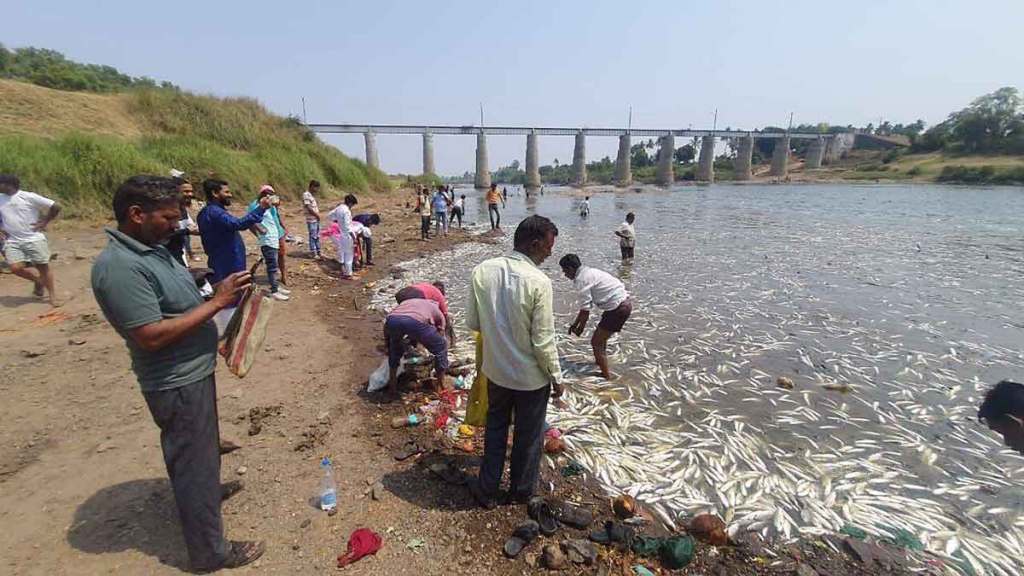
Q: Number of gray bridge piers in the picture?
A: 11